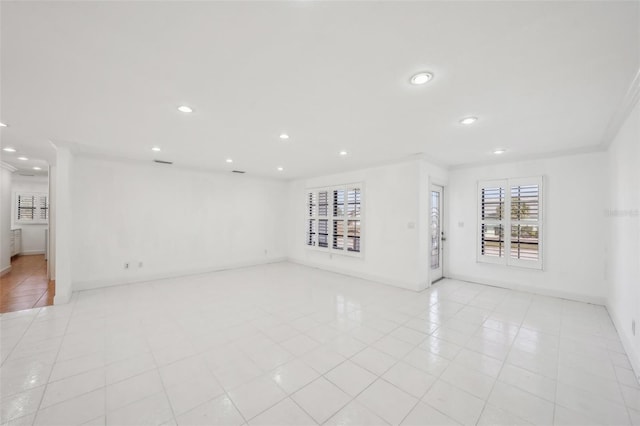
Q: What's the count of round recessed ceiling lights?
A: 13